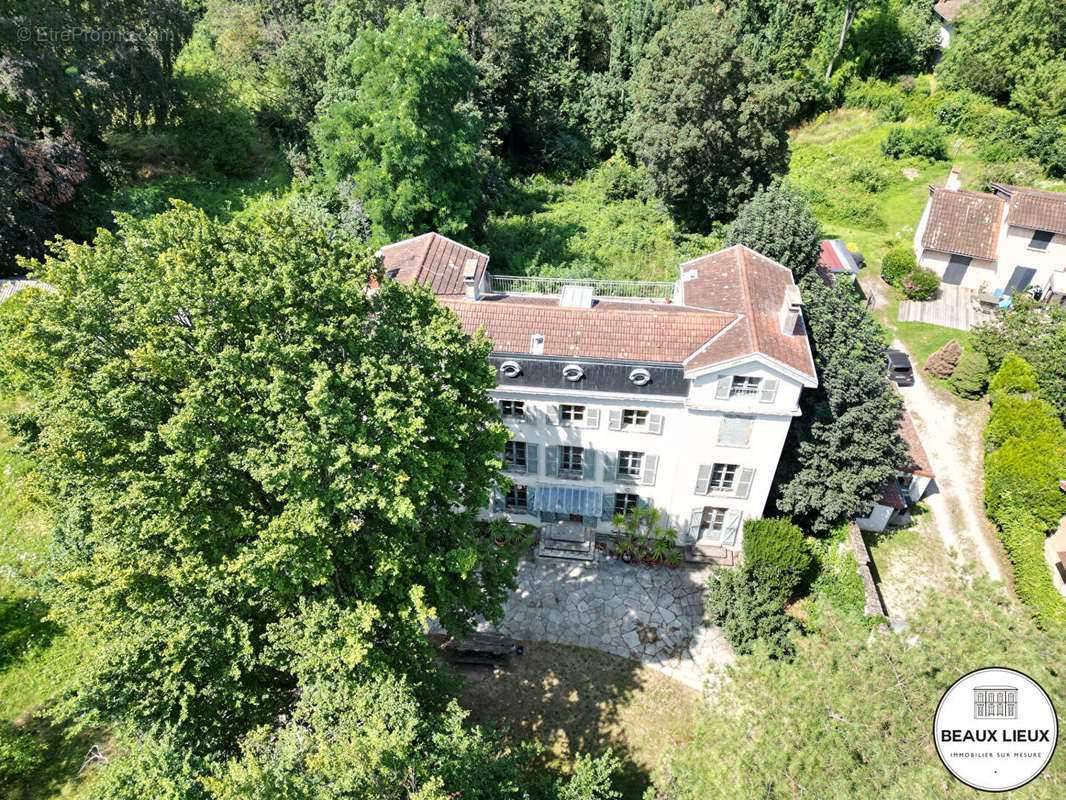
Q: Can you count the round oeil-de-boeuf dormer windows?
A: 3